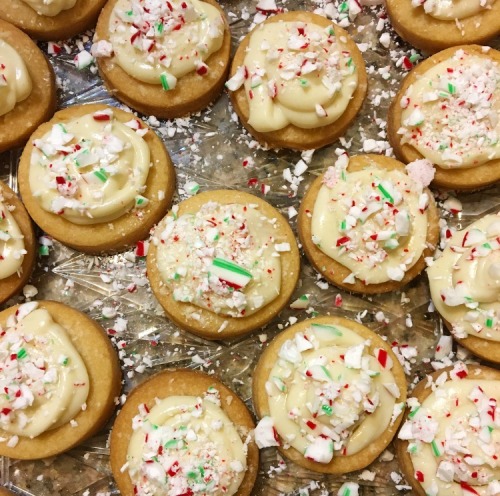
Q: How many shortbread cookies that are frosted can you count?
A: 15